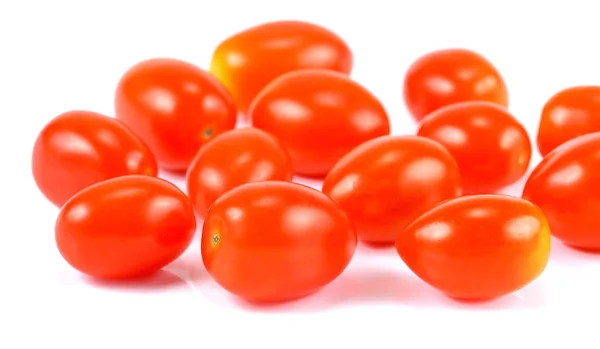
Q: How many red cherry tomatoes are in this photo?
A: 13